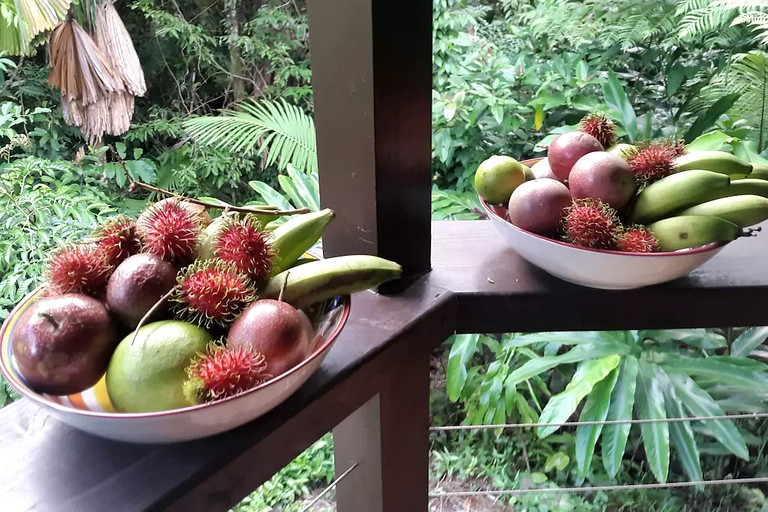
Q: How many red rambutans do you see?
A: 10